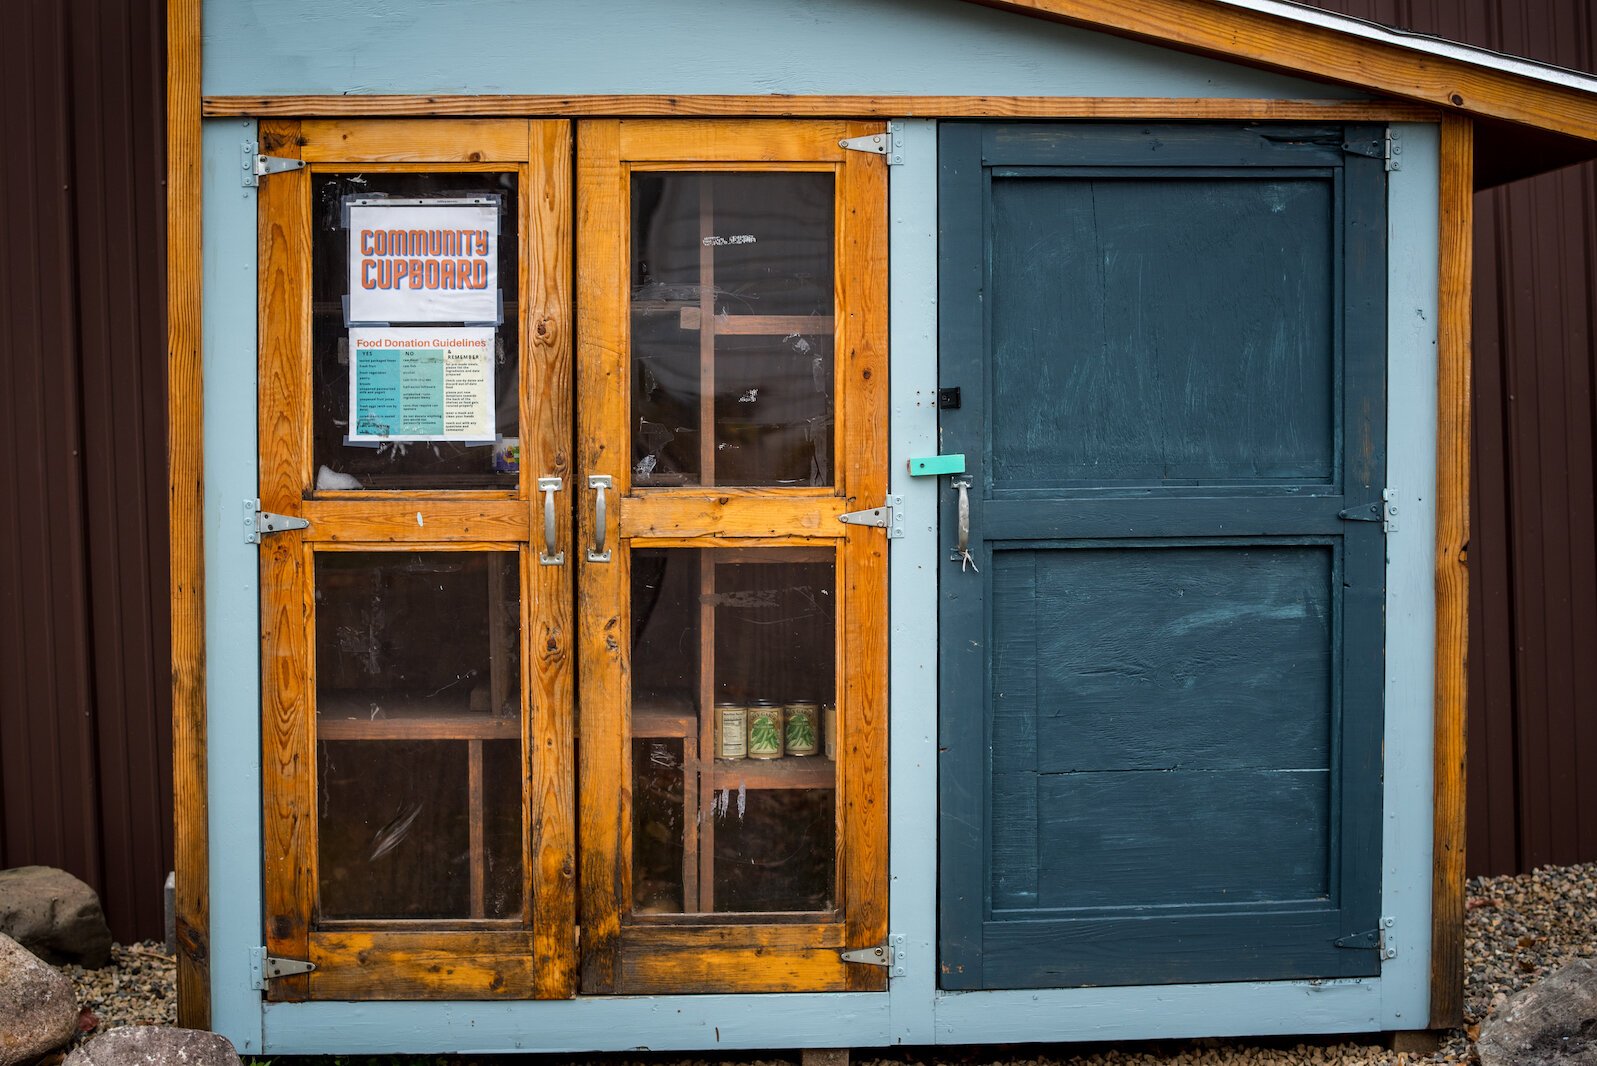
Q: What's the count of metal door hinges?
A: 9